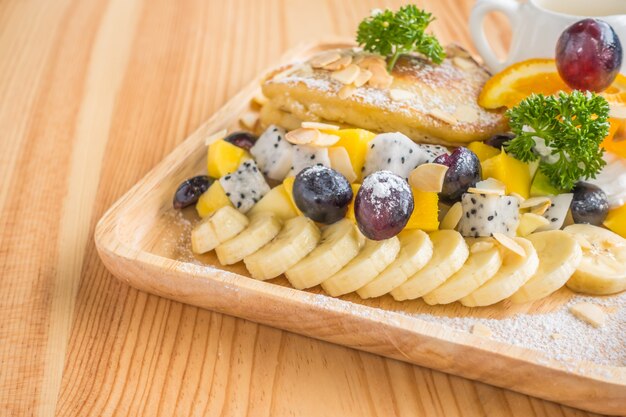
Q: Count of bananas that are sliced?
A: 11